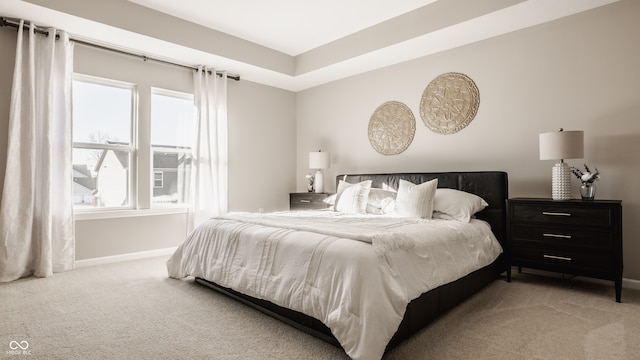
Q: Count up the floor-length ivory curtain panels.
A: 2